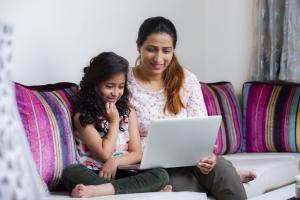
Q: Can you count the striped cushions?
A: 3